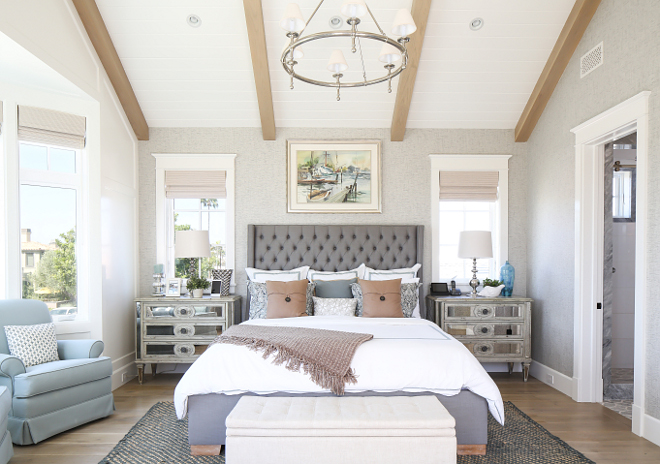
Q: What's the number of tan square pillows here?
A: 2